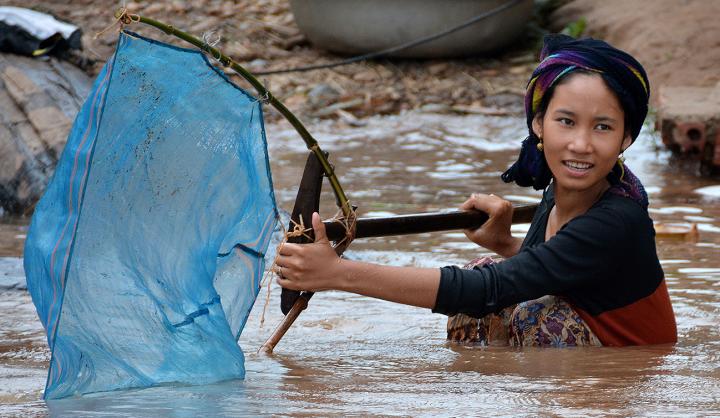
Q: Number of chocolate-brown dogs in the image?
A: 0